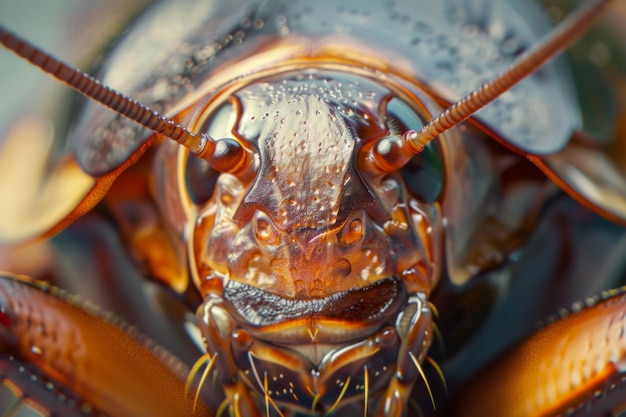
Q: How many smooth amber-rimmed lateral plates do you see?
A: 2